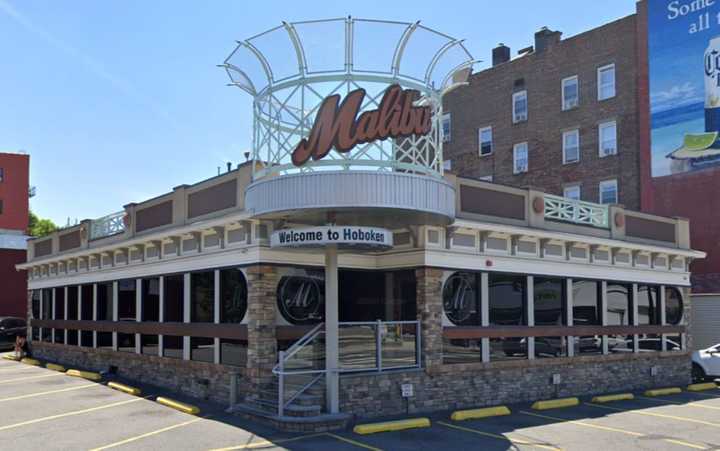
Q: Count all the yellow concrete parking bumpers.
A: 12